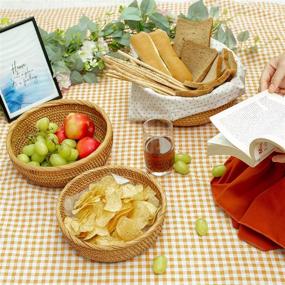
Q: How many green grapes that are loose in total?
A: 5